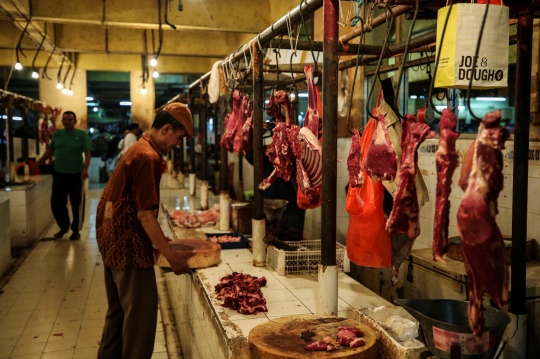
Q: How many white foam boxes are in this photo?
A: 1